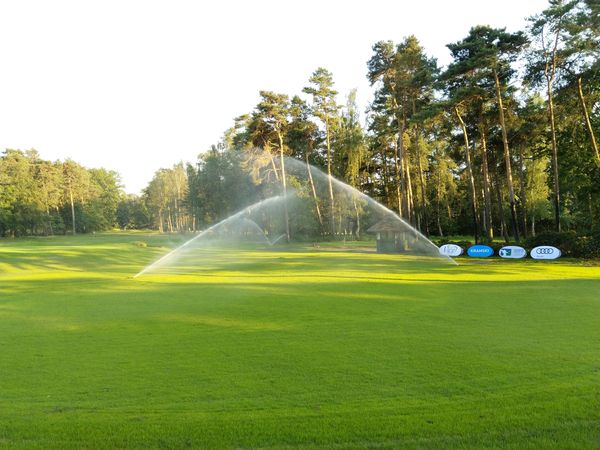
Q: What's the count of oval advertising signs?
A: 4